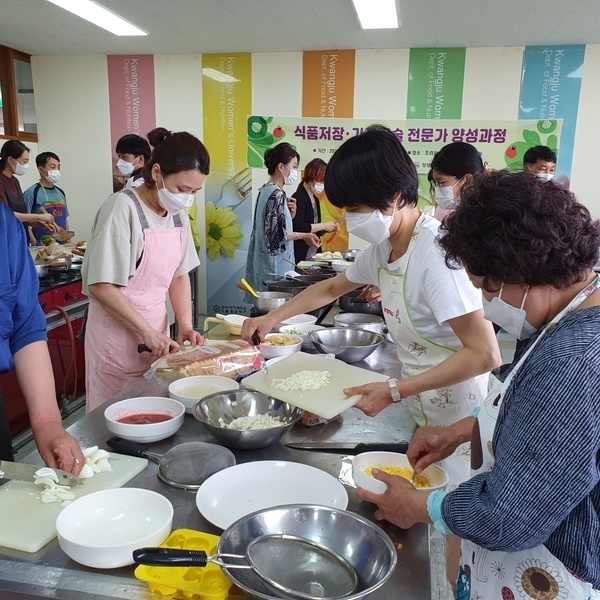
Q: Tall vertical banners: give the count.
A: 5